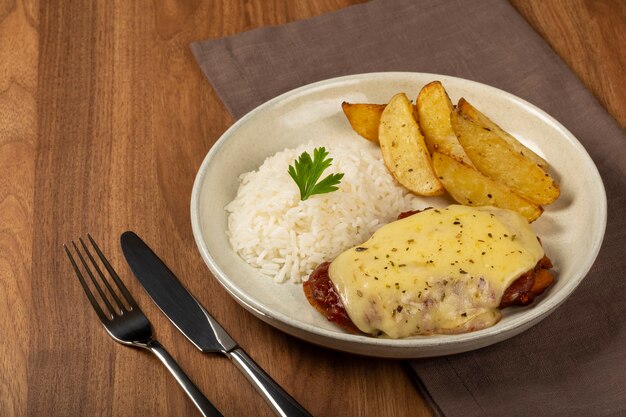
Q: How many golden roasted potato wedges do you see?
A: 6